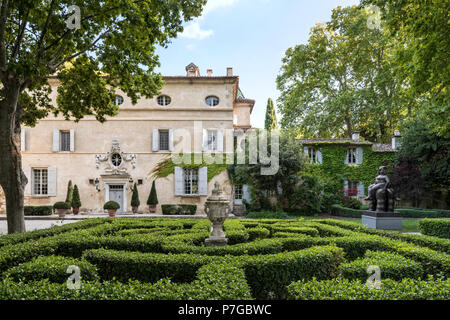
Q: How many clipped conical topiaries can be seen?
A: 4